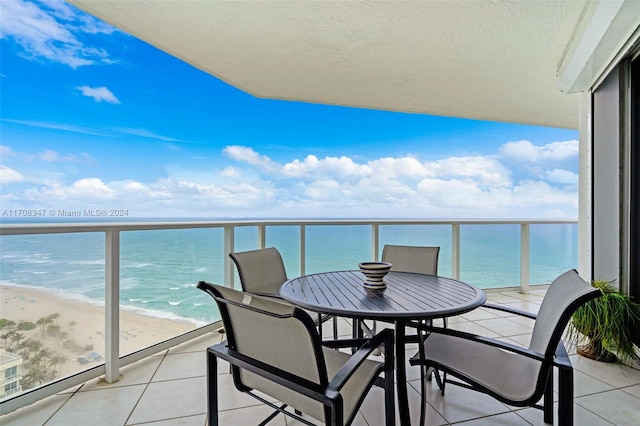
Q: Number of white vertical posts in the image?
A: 7